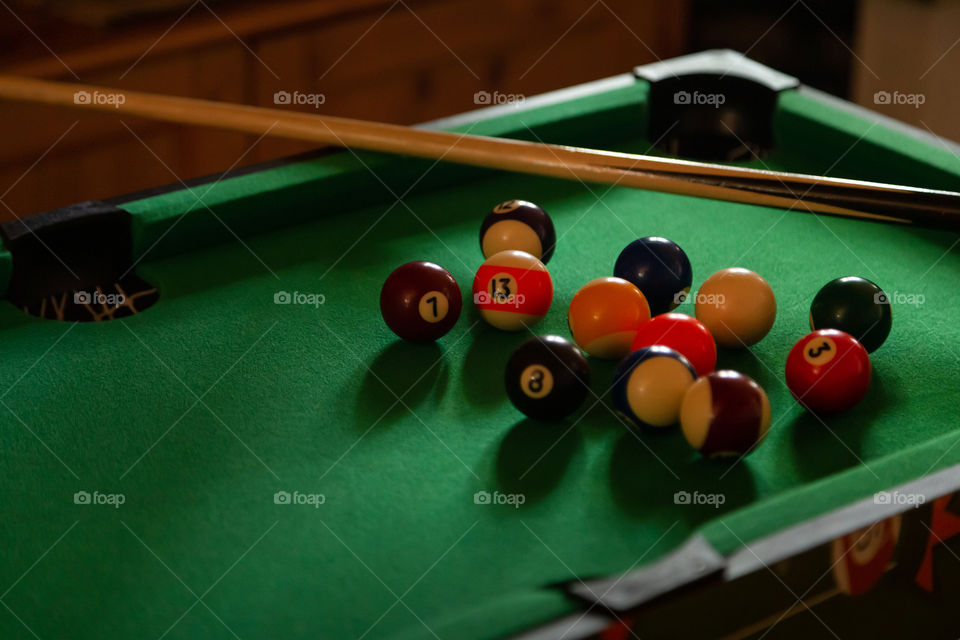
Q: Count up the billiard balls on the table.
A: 12